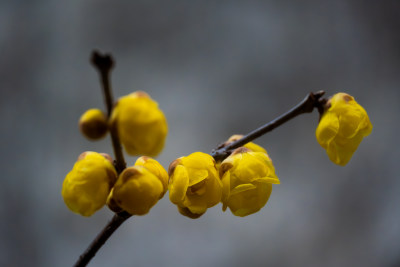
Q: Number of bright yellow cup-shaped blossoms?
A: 6